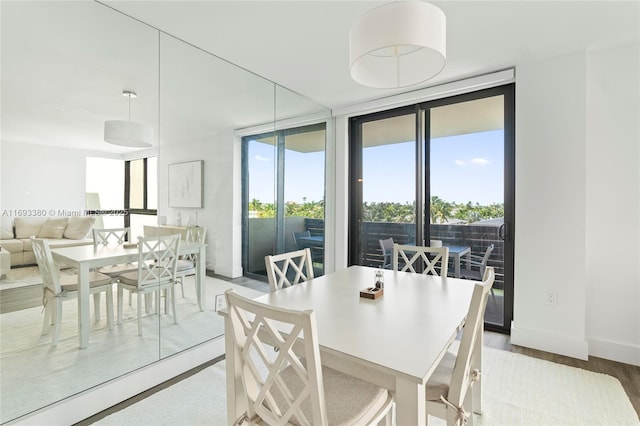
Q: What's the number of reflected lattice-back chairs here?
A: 4